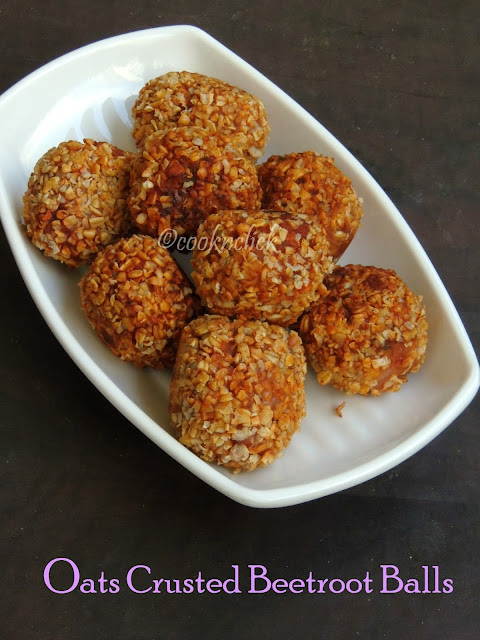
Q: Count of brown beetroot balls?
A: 8